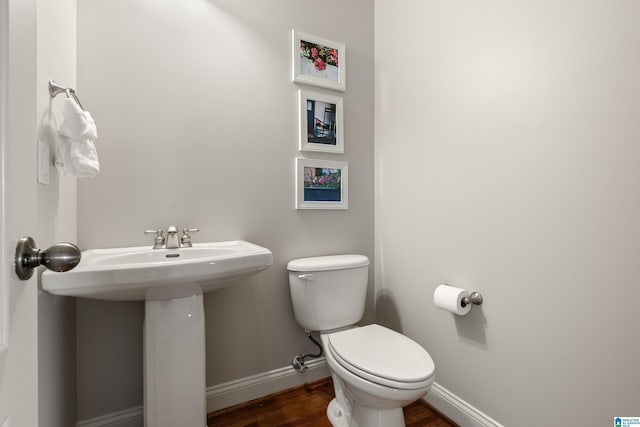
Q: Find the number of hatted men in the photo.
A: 0